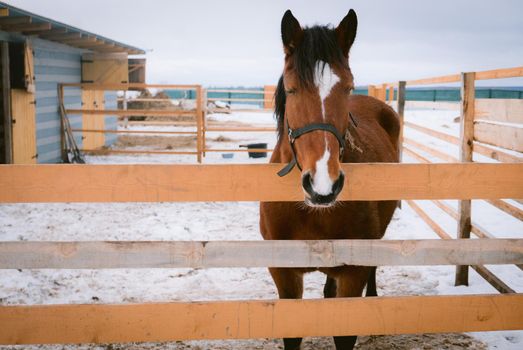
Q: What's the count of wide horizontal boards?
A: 3